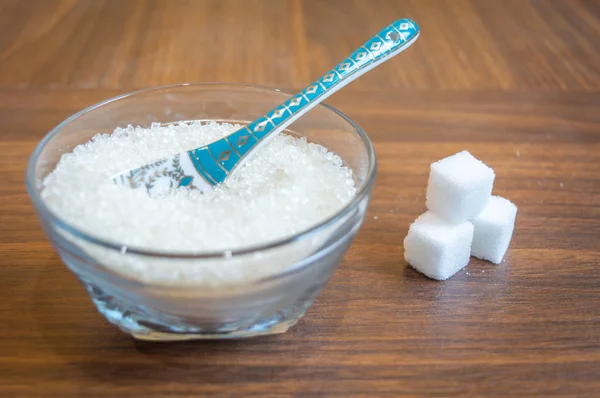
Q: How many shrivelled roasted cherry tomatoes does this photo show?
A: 0